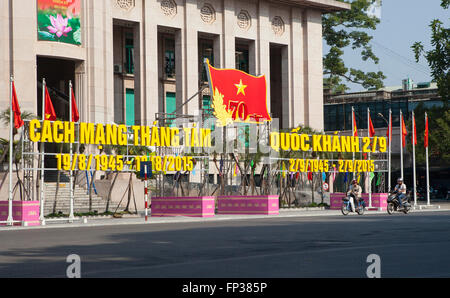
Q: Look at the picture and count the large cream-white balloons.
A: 0